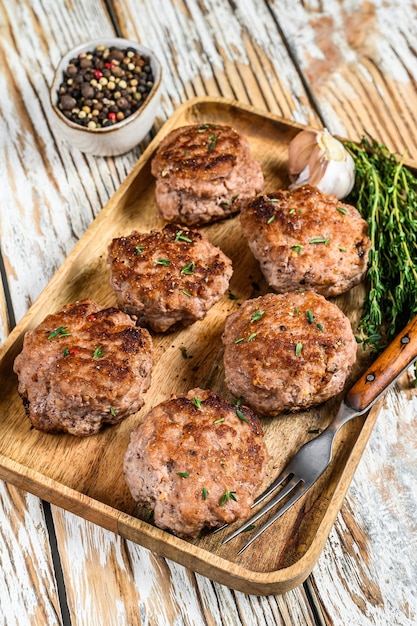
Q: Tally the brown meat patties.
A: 6